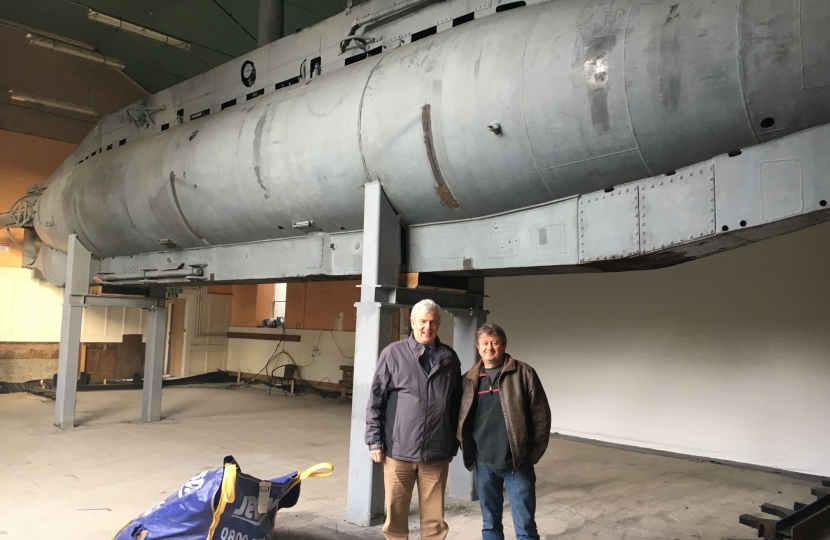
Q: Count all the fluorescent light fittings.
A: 3